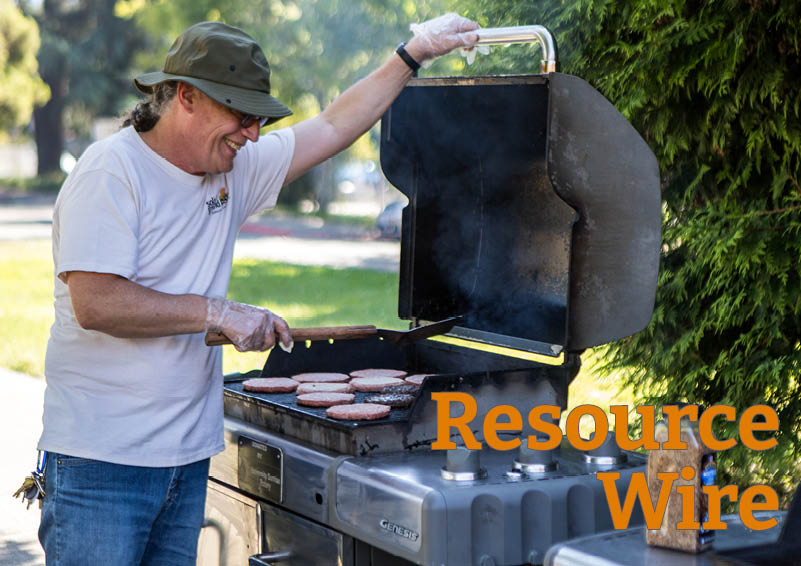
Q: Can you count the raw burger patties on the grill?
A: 8